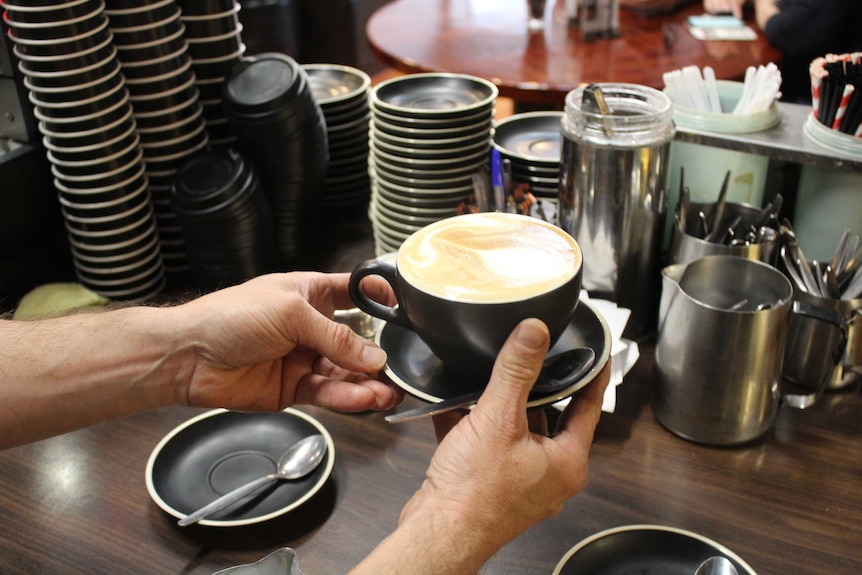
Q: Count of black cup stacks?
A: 3